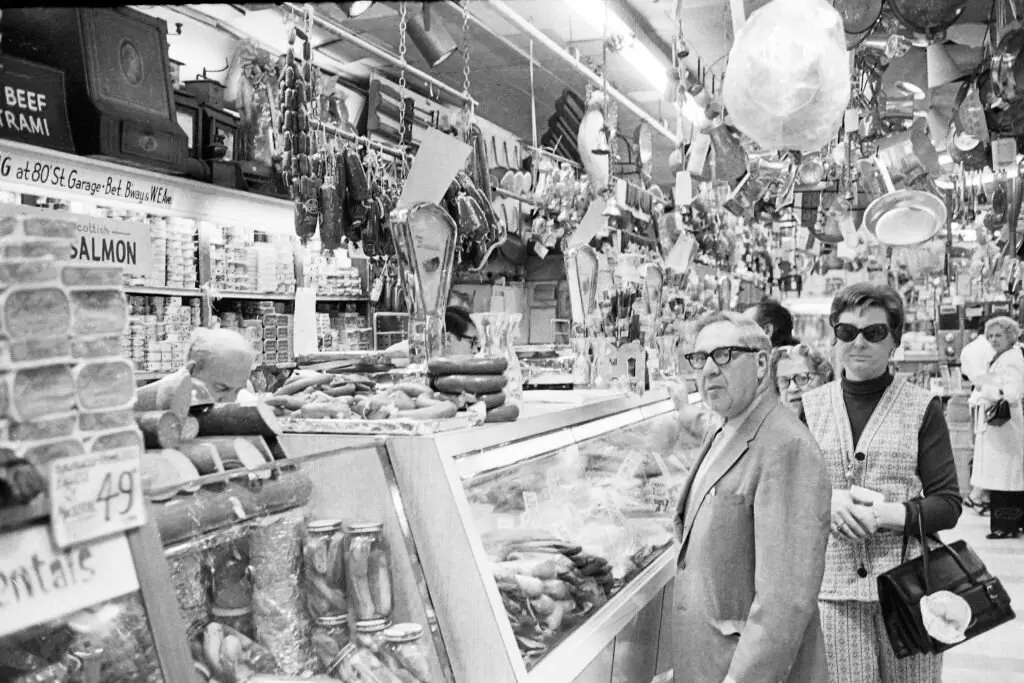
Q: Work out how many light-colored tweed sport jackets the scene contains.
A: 1